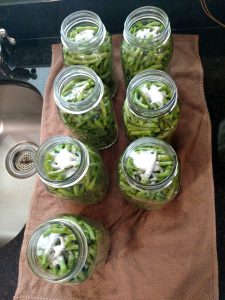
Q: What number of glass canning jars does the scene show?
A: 7